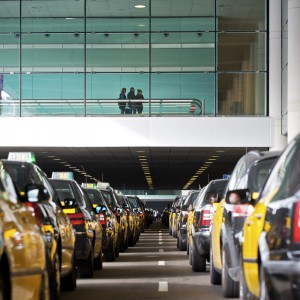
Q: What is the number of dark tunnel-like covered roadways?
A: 1